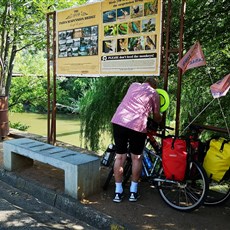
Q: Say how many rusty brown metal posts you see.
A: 4